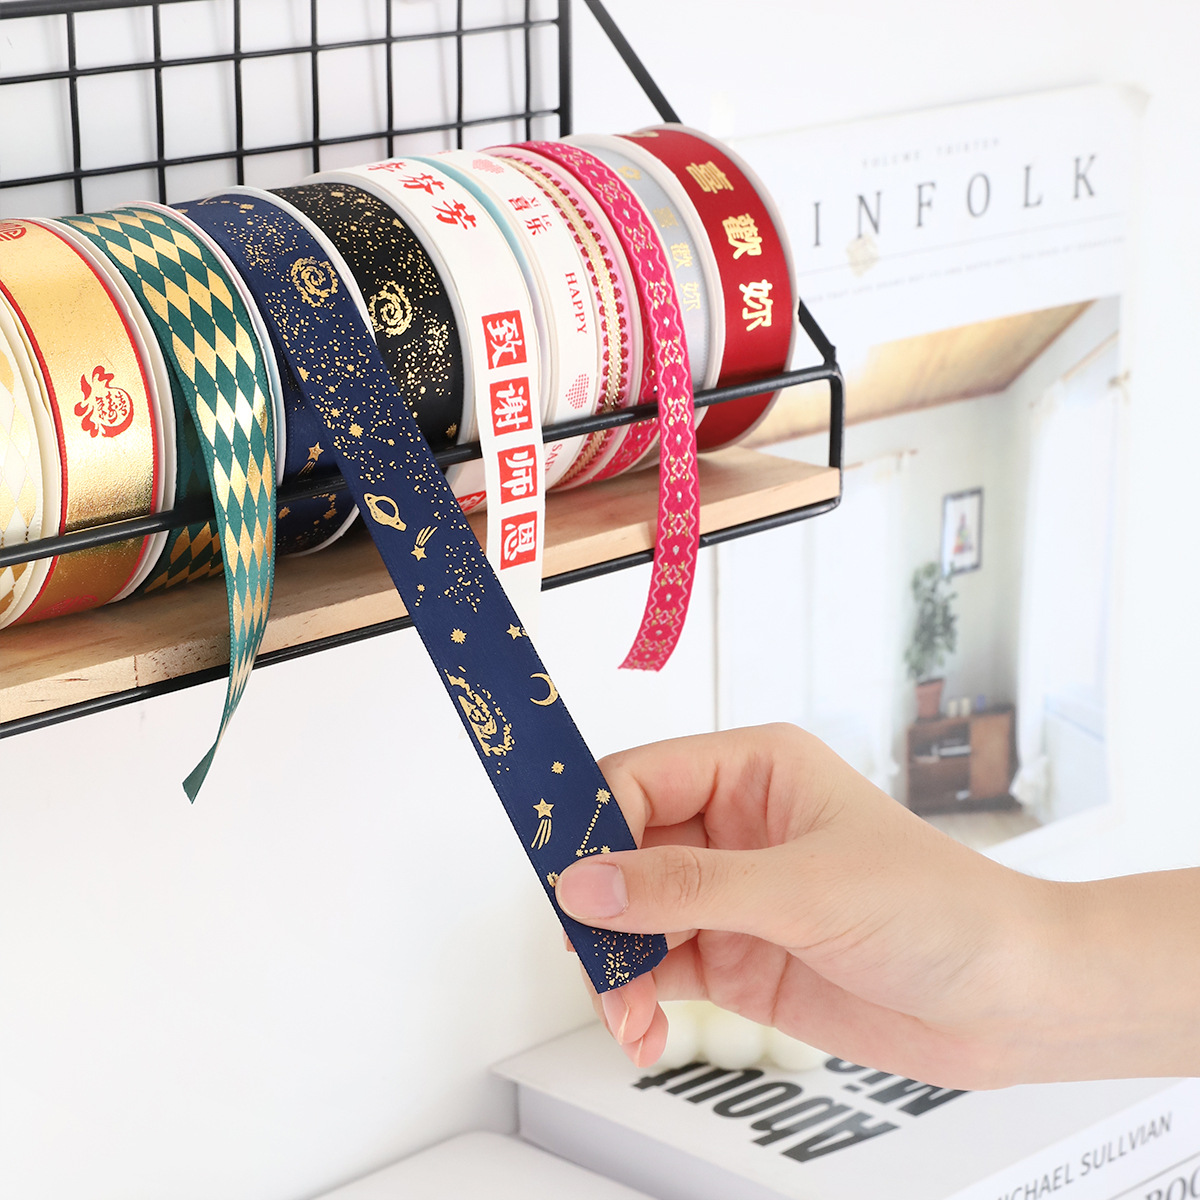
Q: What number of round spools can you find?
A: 11